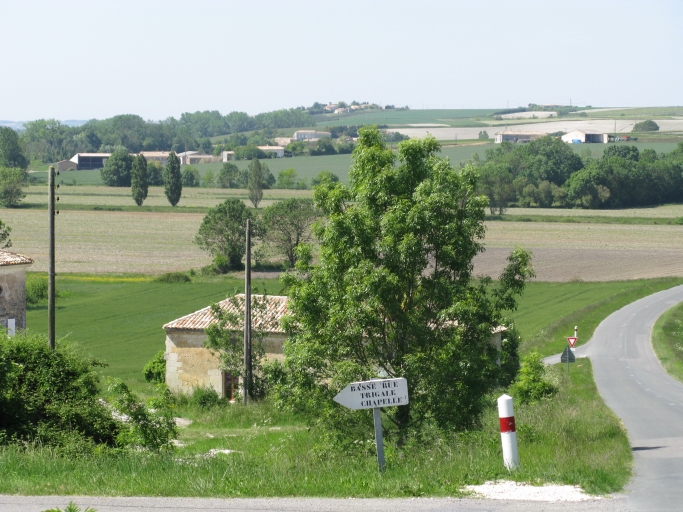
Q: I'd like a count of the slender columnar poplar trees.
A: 3